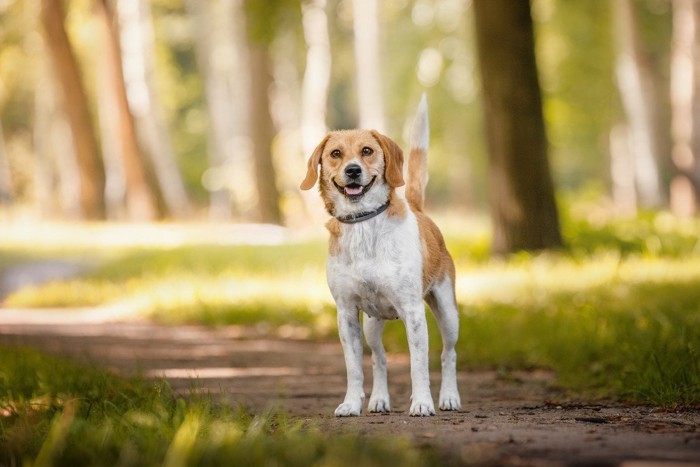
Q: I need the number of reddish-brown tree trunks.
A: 2